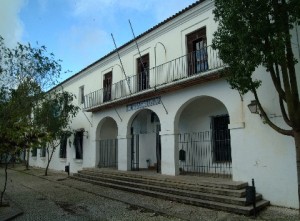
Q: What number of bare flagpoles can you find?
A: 2